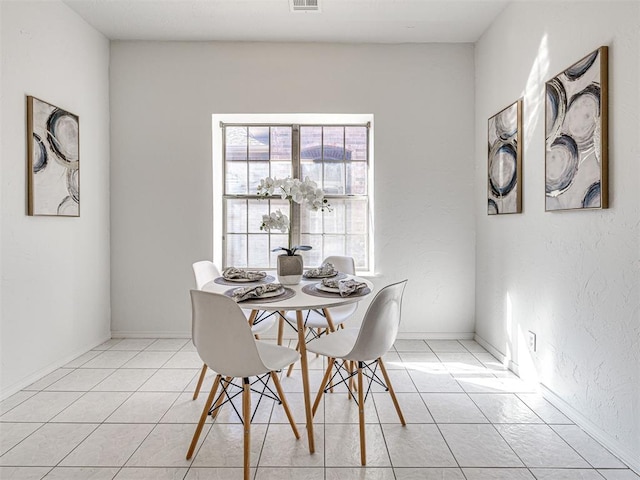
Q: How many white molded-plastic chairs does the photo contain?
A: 4